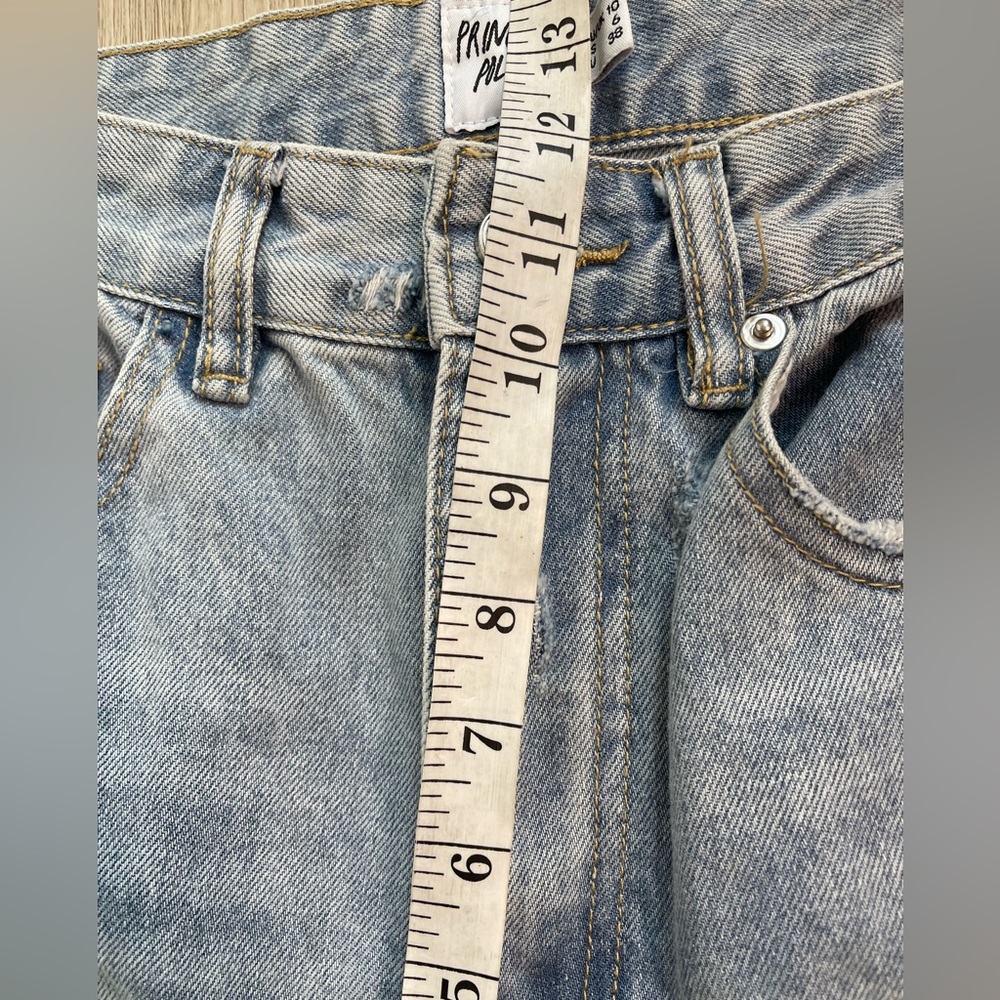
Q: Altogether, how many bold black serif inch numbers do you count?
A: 9